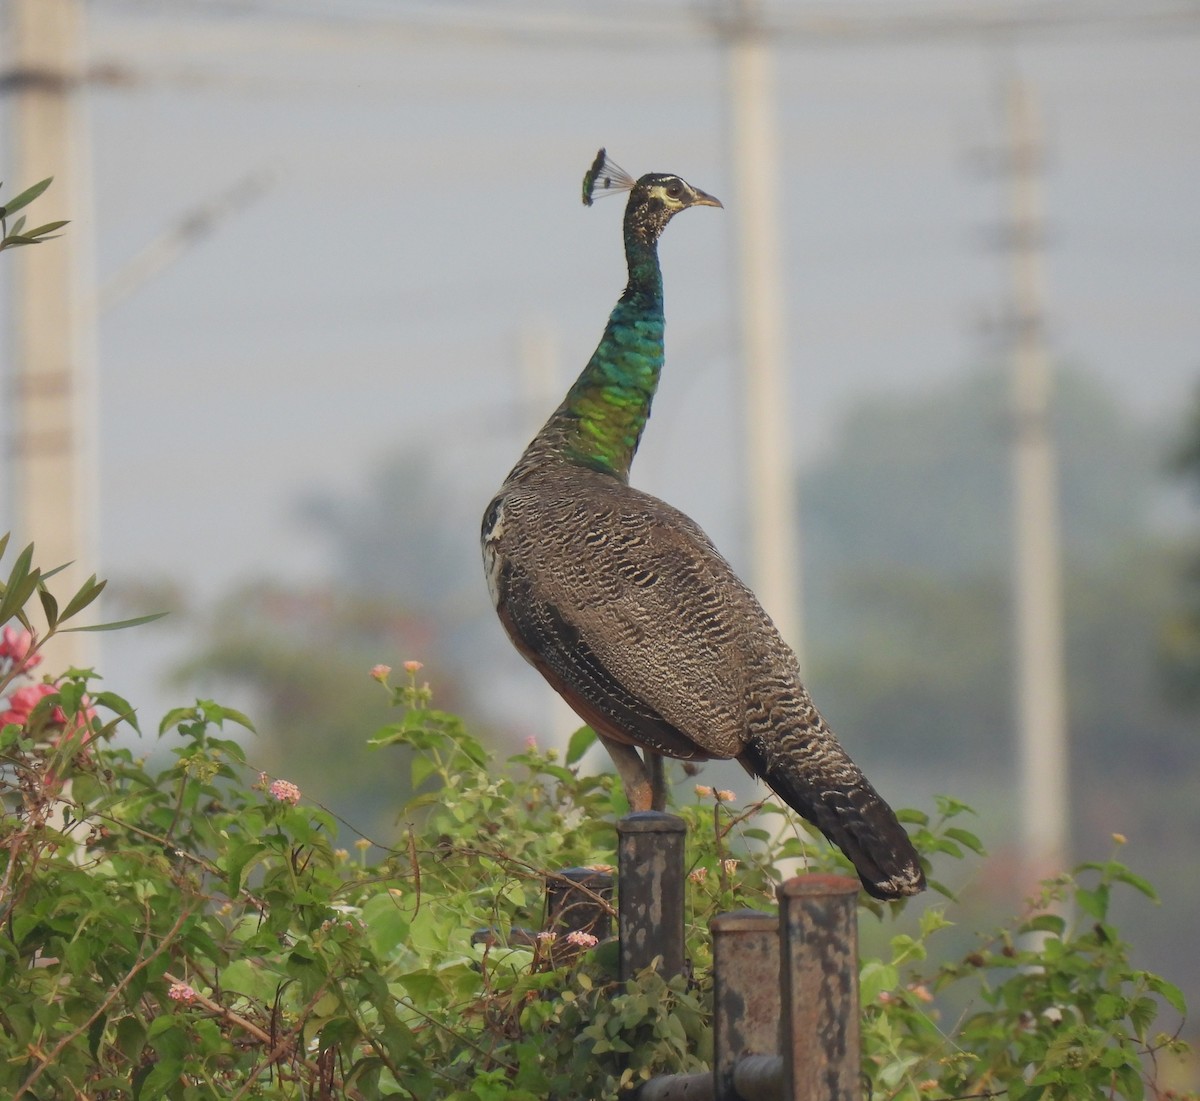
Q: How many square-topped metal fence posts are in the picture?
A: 4